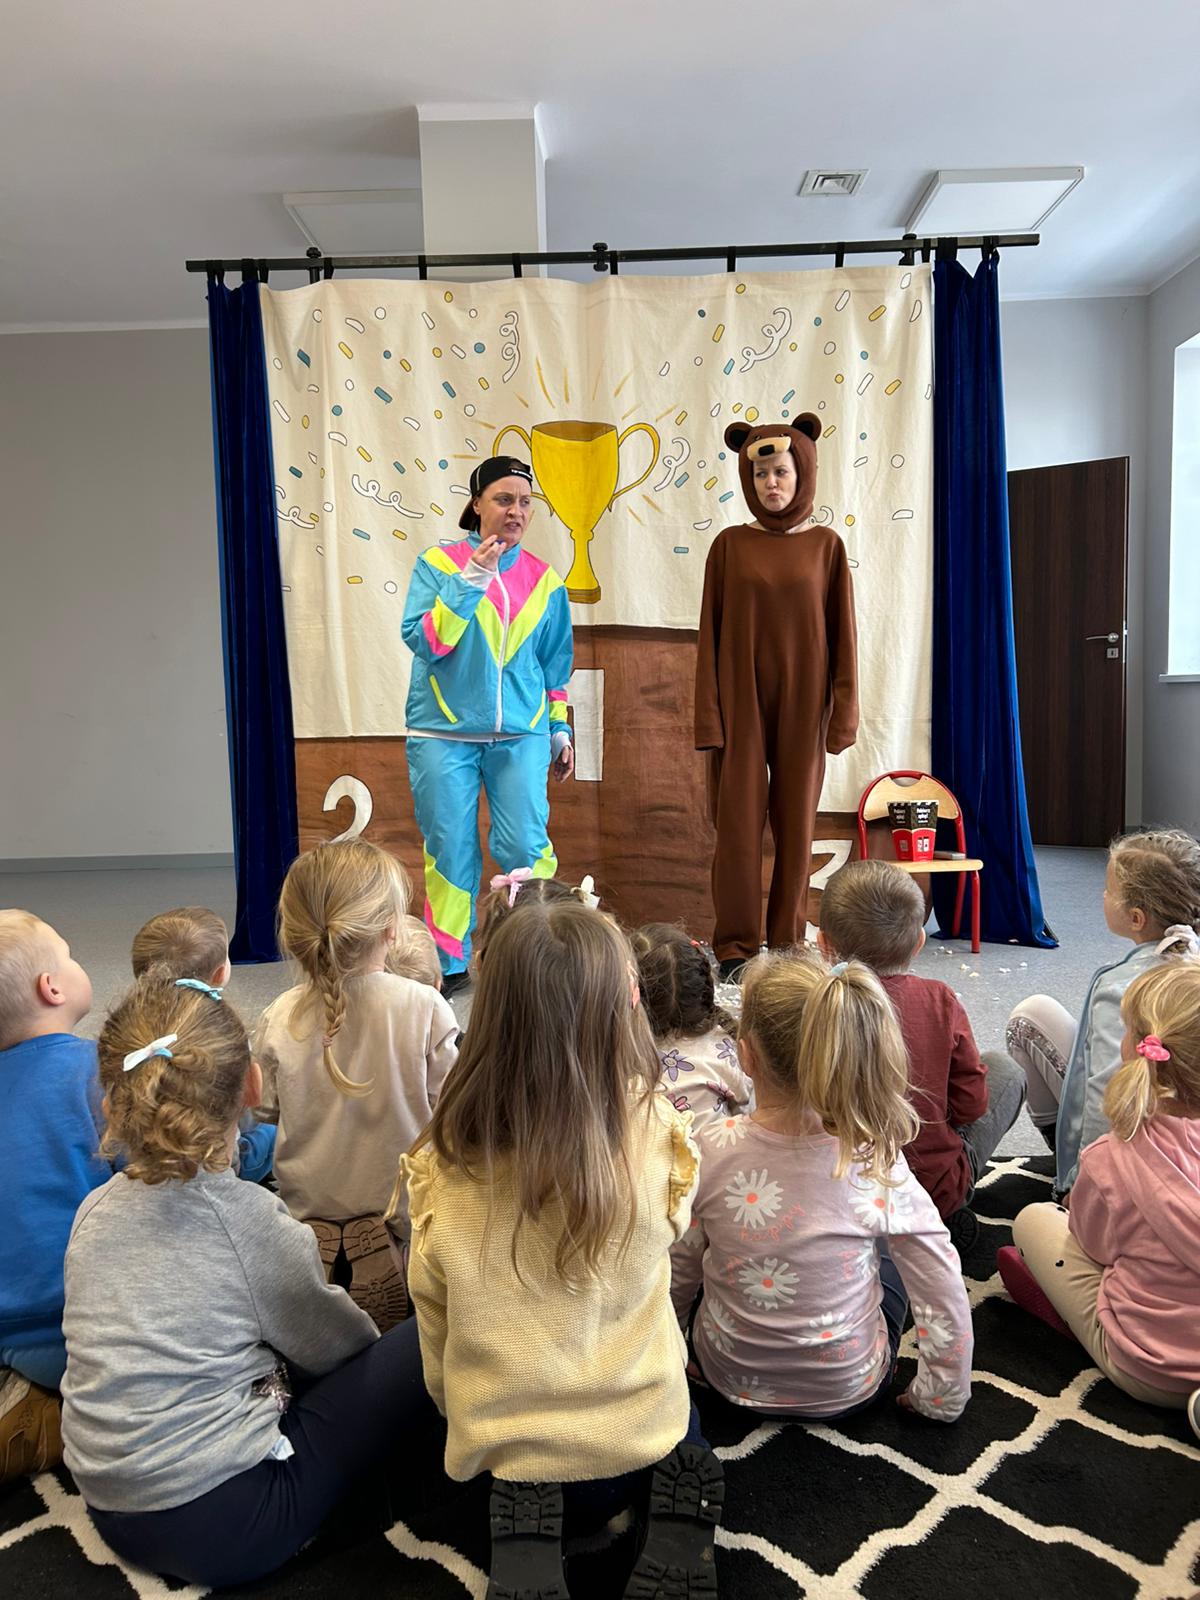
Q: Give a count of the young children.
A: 12